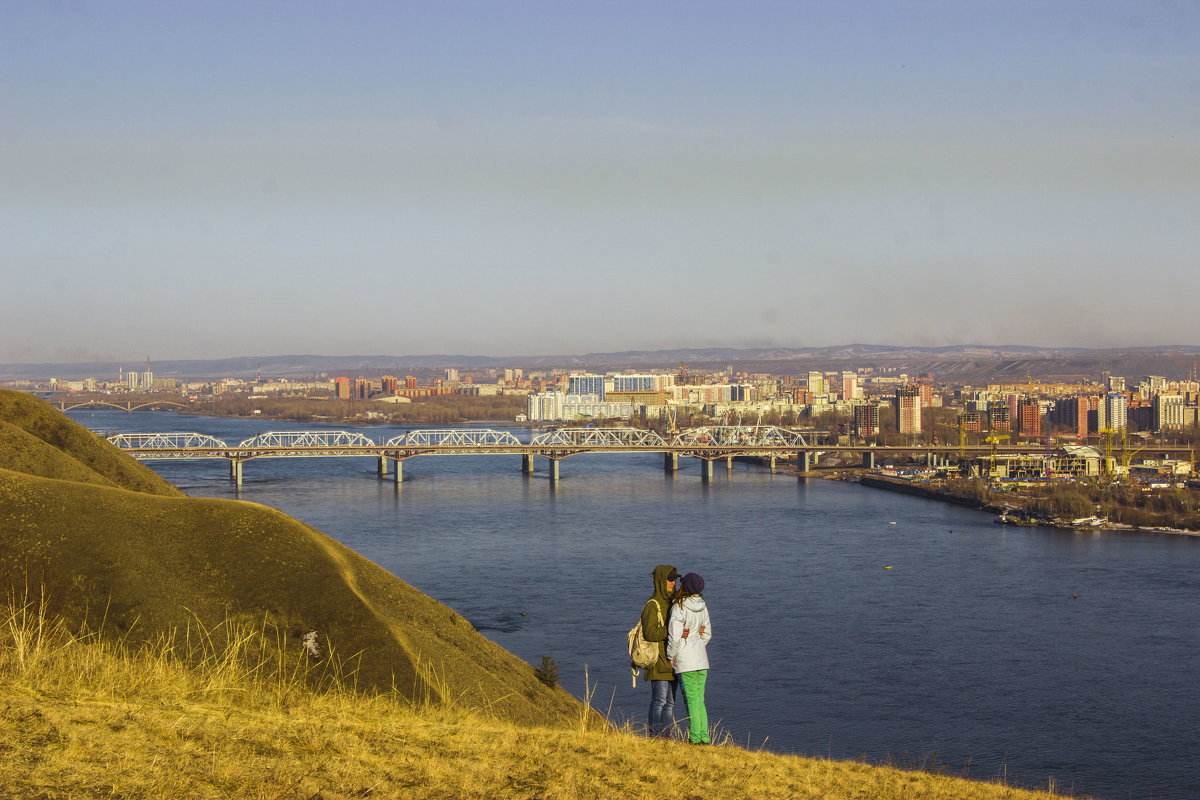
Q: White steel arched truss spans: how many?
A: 5